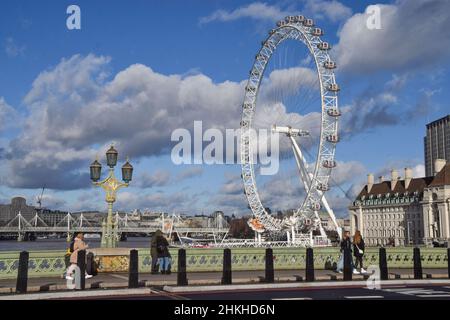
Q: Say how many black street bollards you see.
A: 11